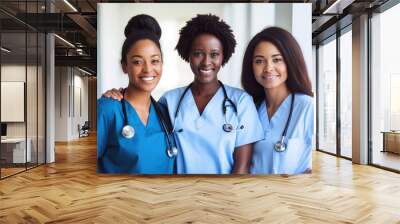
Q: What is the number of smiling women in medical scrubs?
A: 3